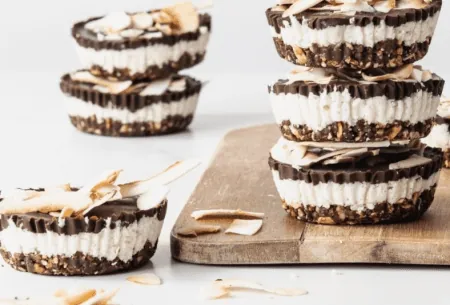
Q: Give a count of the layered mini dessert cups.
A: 7